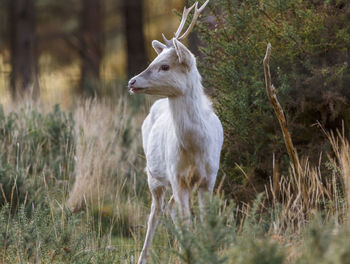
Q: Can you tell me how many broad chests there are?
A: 1